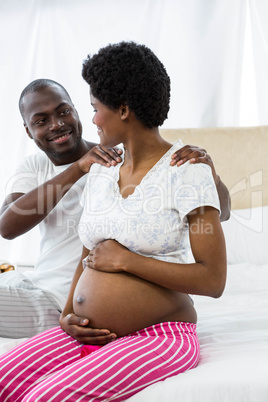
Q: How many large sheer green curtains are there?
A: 0